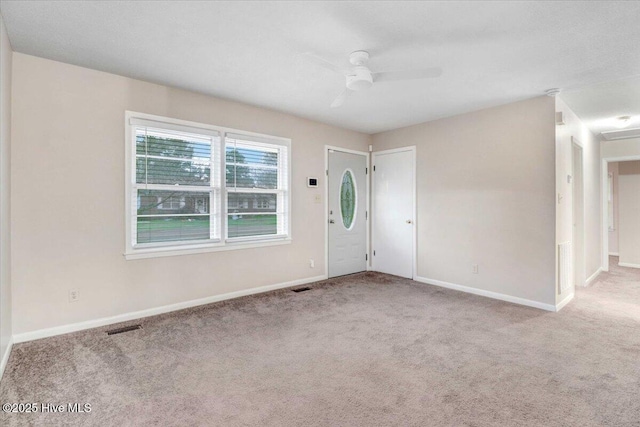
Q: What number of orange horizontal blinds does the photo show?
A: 0